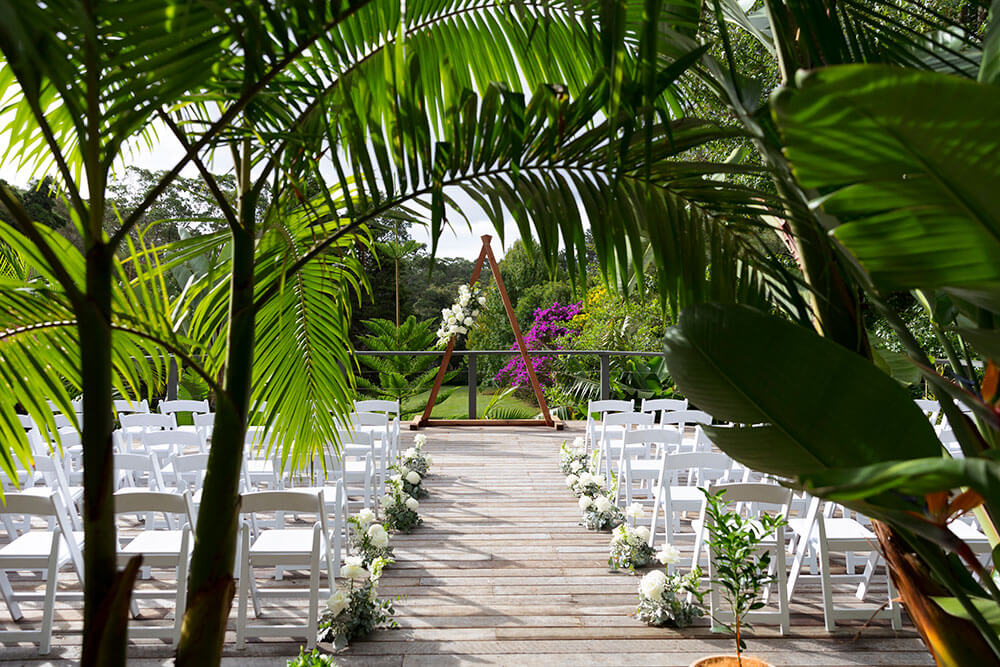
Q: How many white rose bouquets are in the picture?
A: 11